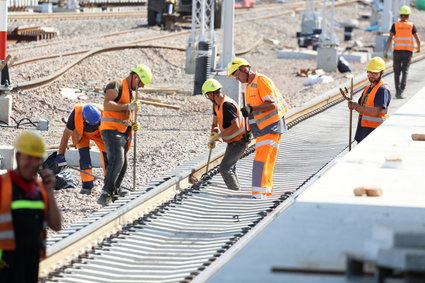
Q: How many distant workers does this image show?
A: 1